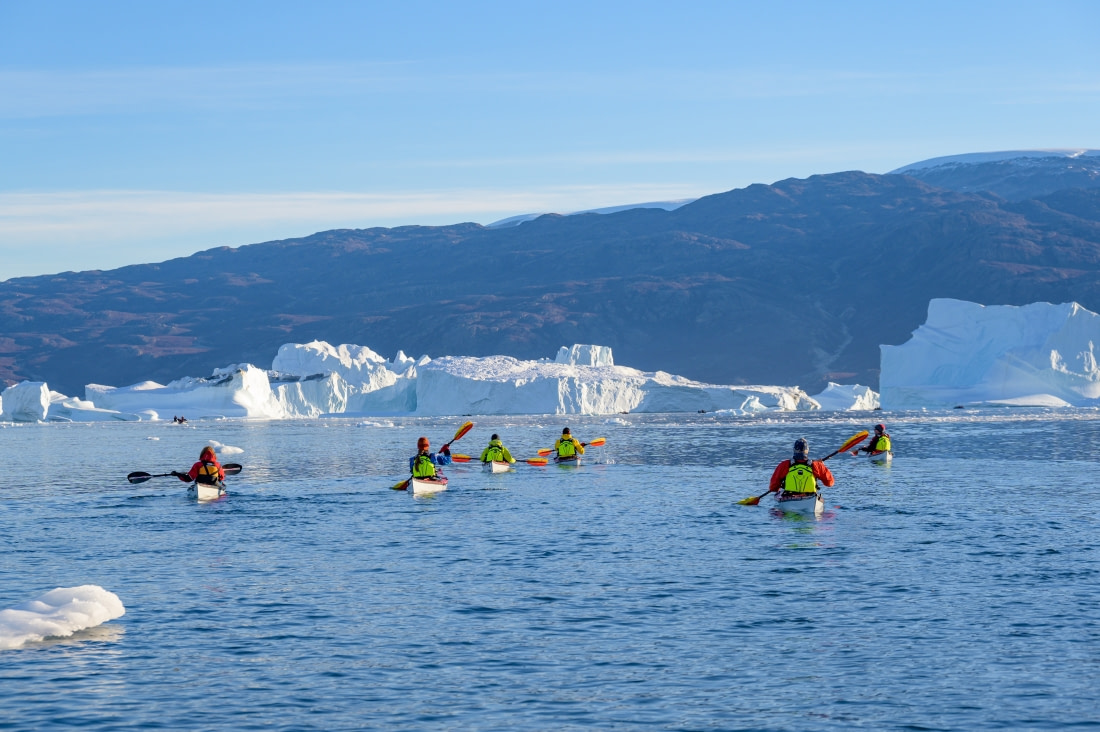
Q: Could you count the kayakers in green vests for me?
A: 5